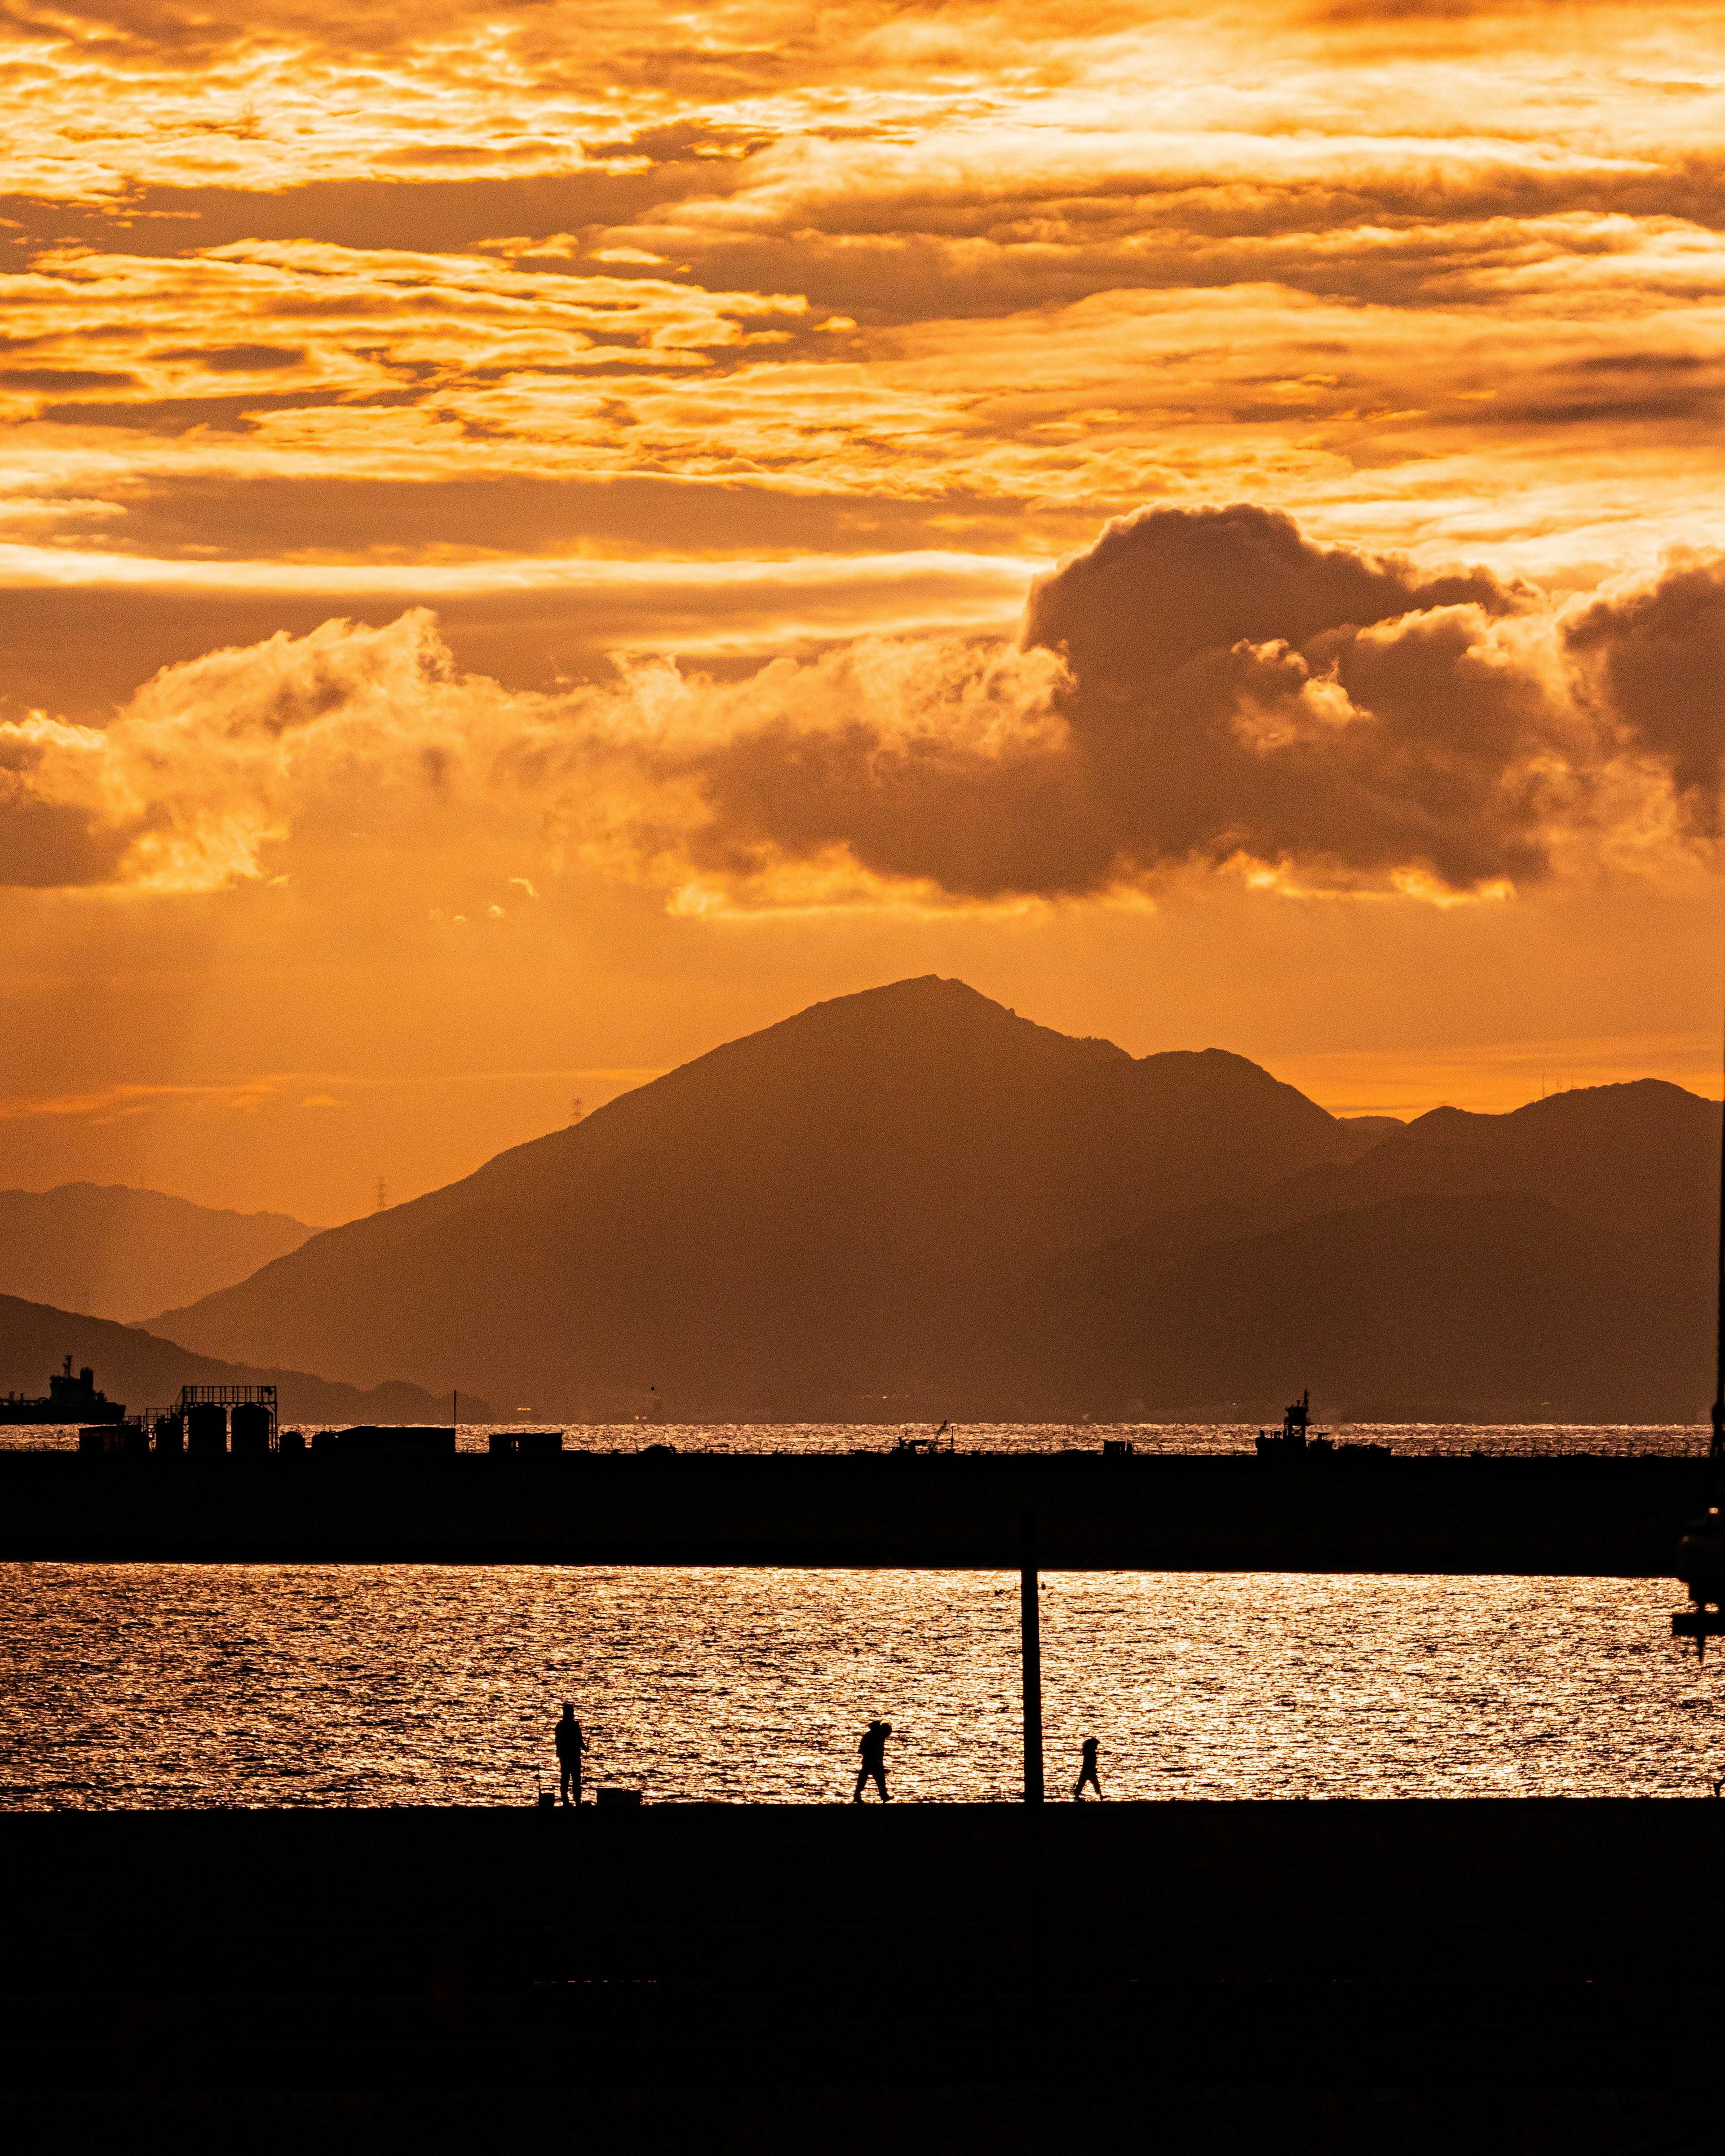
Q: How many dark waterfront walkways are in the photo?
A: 2